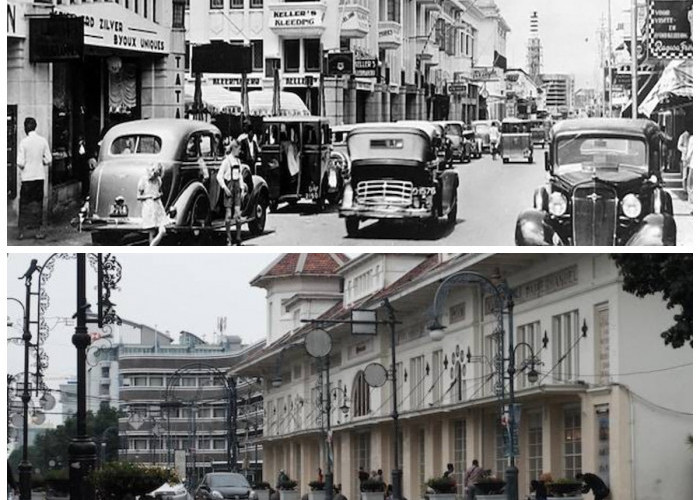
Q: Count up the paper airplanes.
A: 0